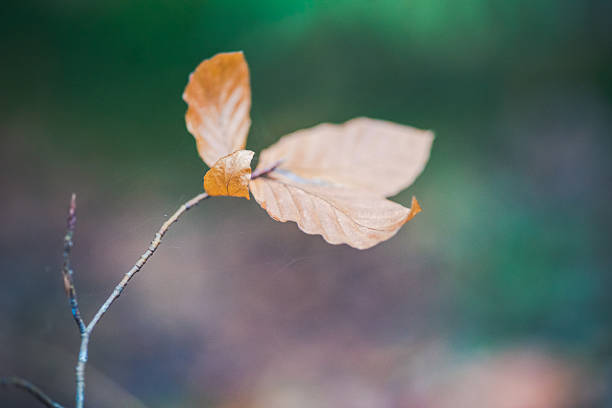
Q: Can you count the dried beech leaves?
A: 4